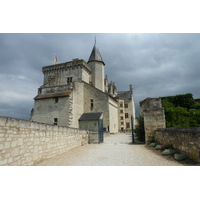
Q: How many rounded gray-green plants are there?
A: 4